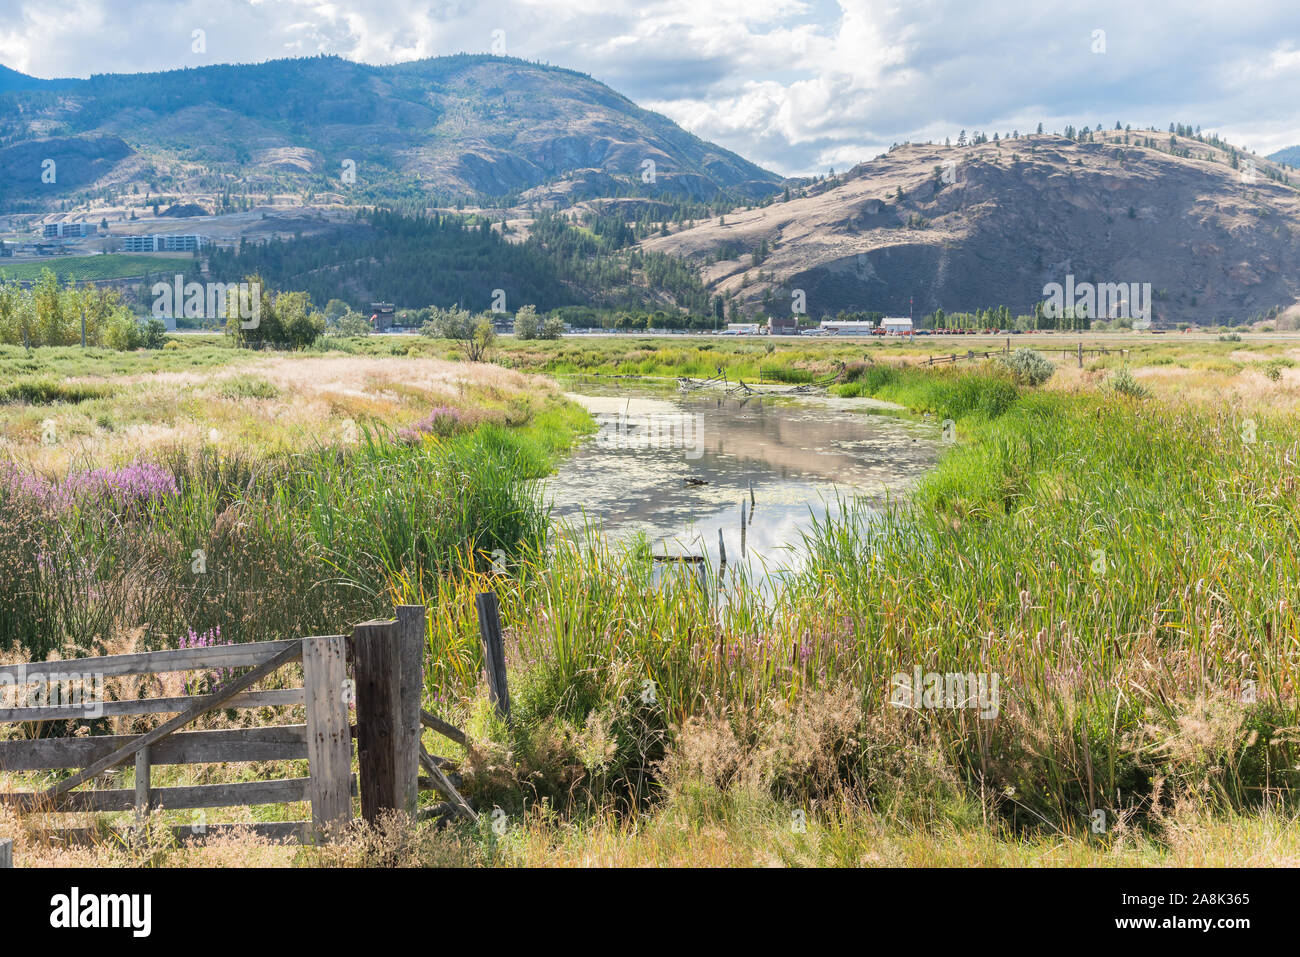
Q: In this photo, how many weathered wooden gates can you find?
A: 1